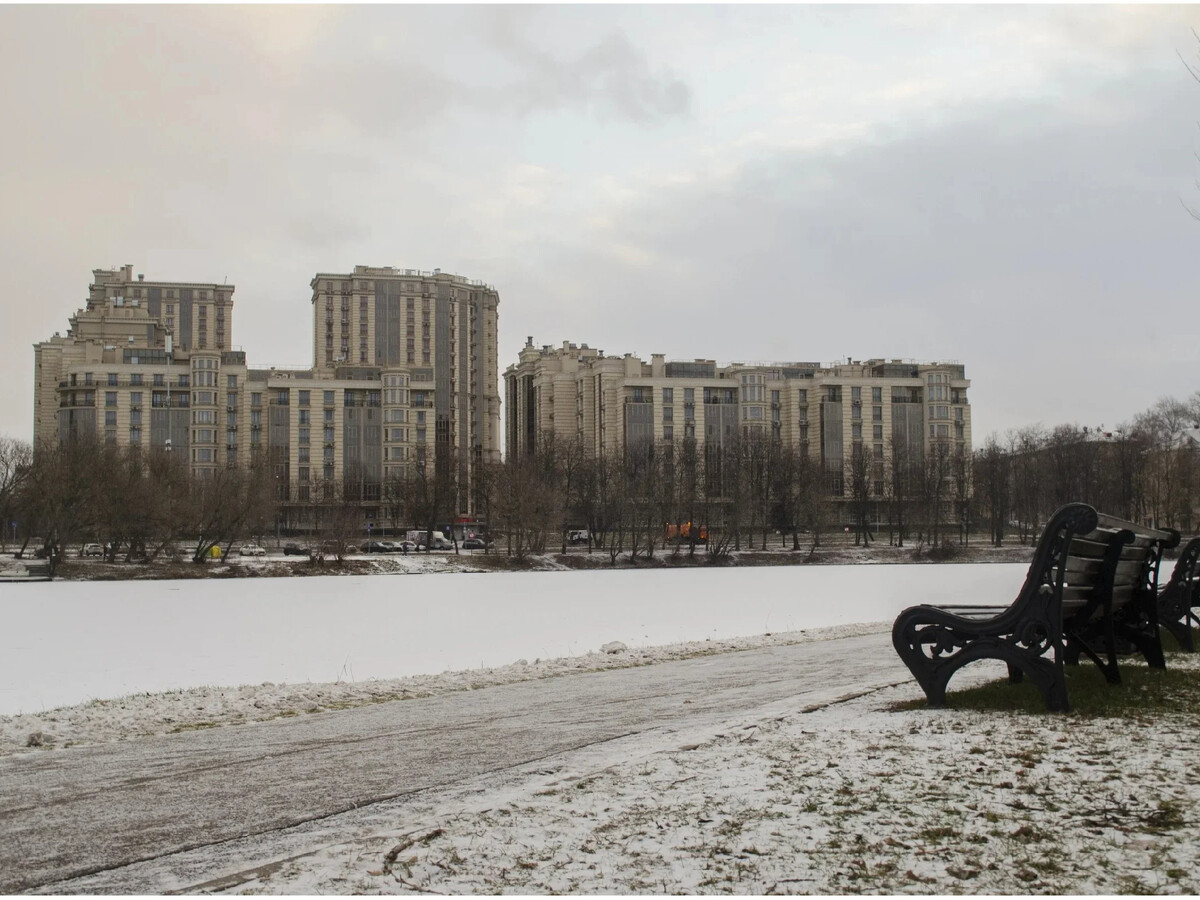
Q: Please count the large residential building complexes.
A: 2